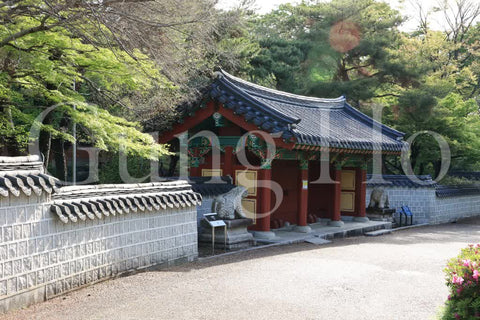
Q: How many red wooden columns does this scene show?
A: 4